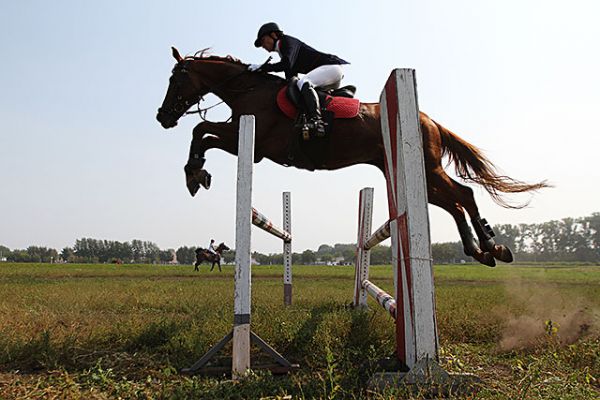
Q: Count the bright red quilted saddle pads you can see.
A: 1